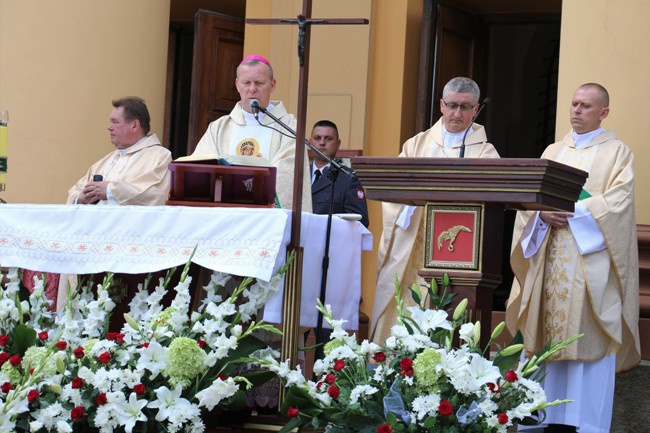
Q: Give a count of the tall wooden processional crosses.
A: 1